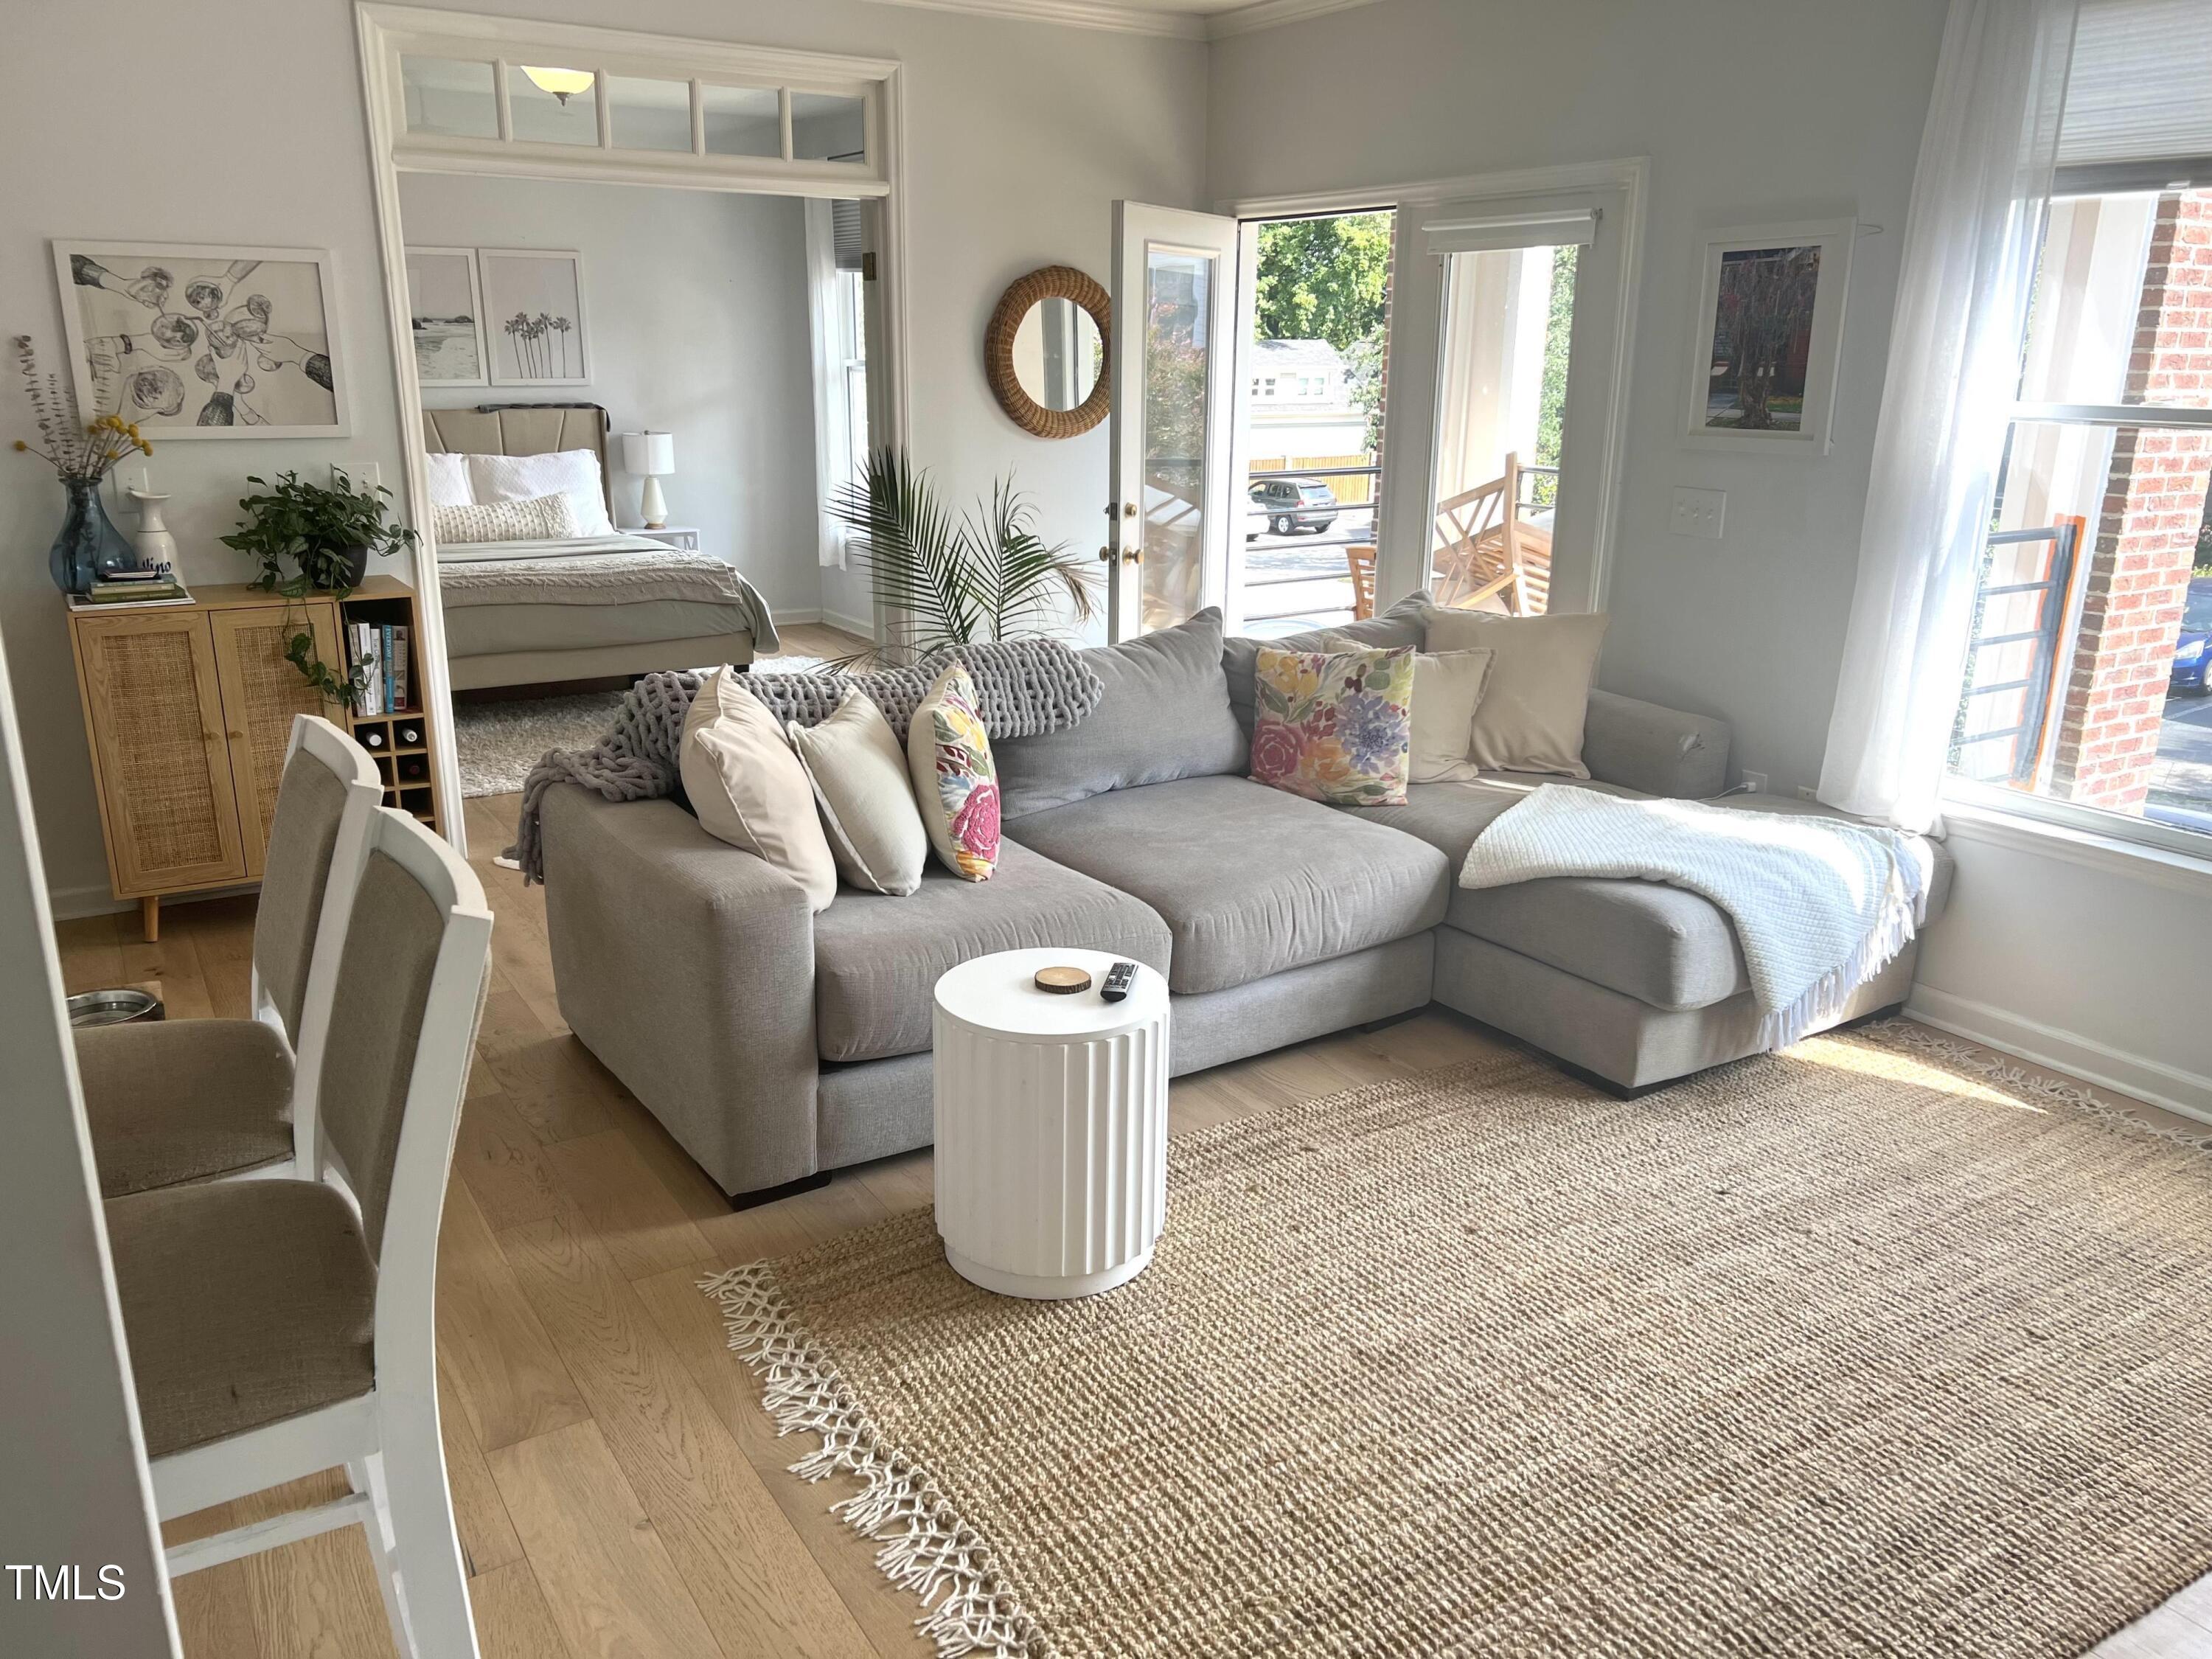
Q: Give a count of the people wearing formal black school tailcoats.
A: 0